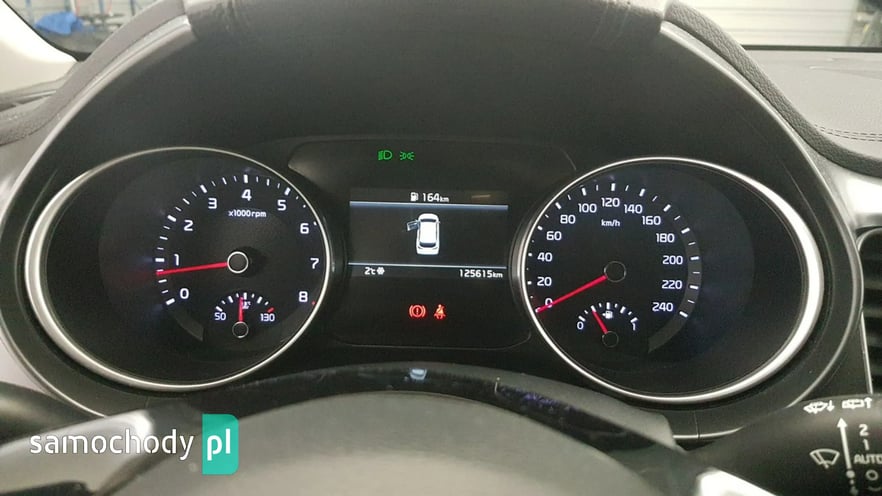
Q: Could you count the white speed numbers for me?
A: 13